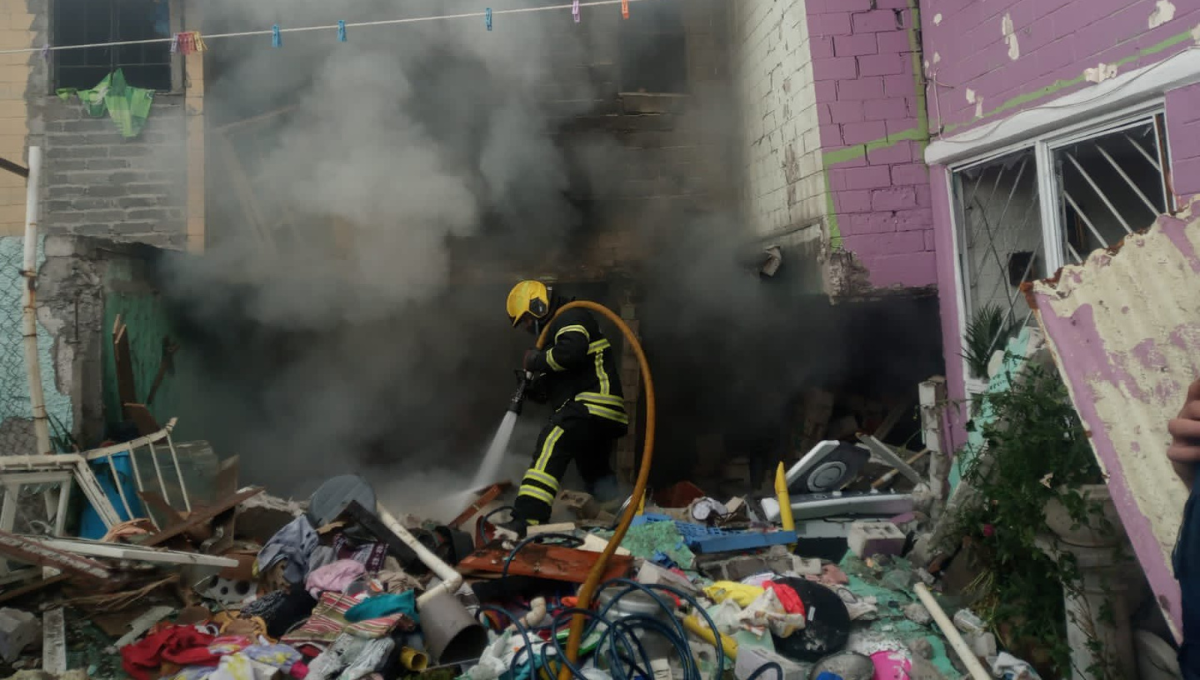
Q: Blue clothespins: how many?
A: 3